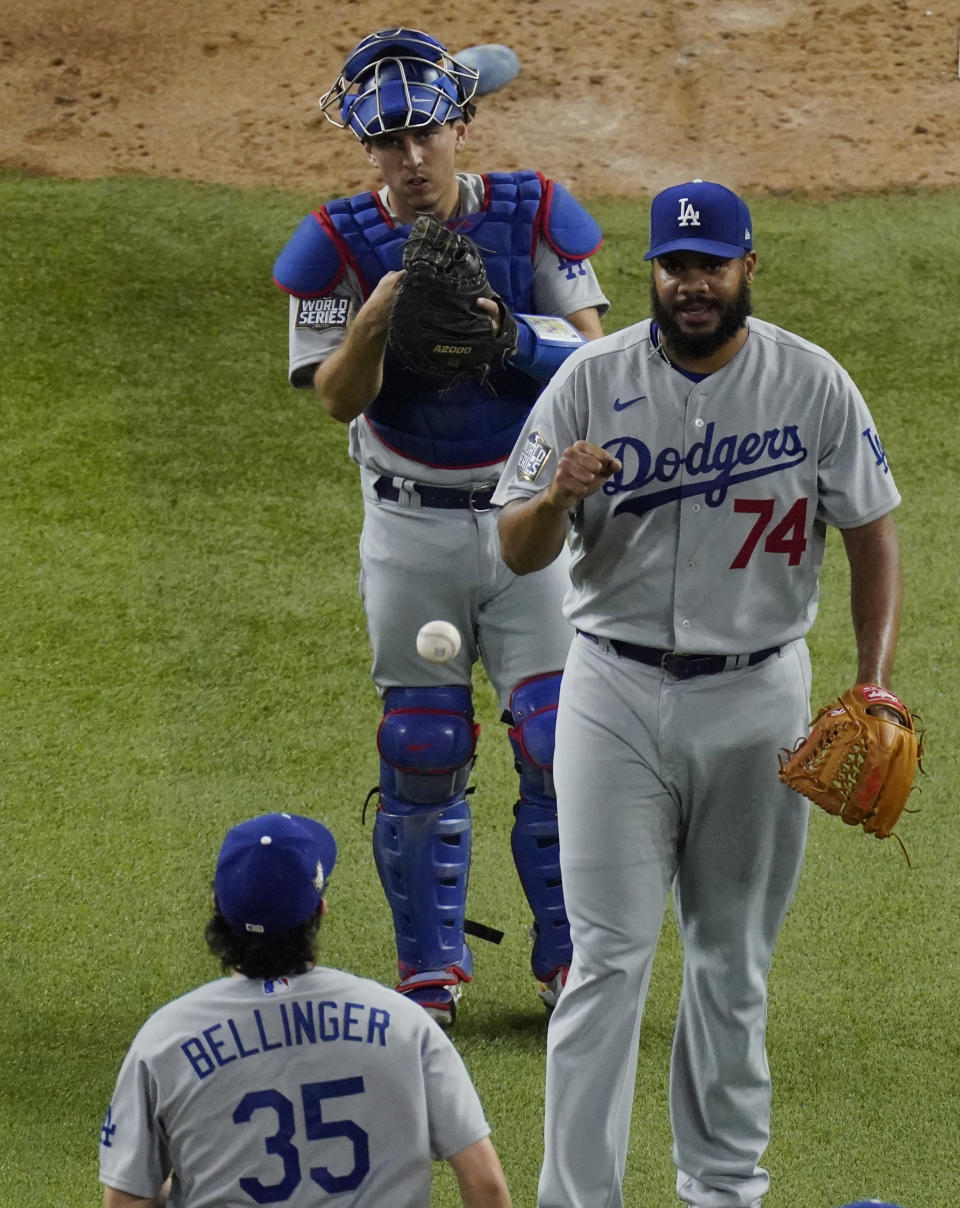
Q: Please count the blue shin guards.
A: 2